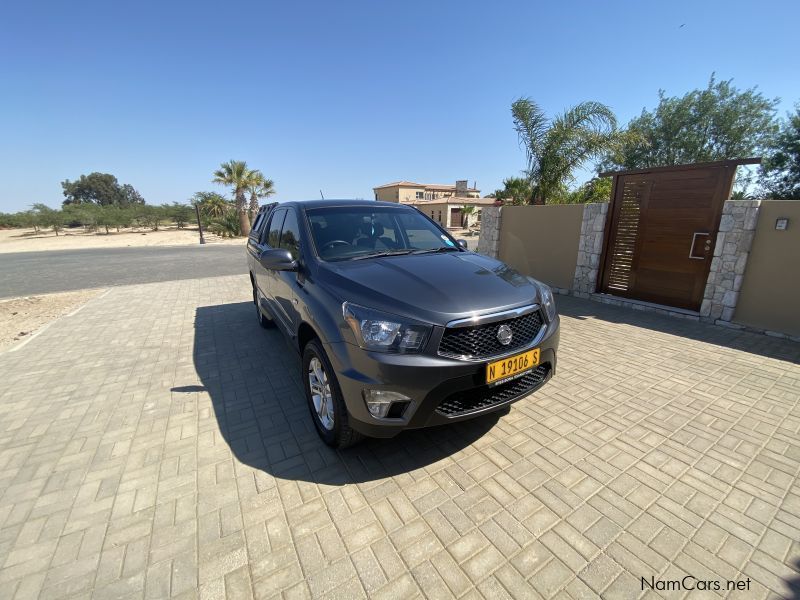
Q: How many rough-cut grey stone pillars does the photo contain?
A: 3